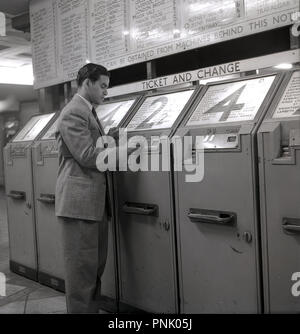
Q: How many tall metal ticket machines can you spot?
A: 6